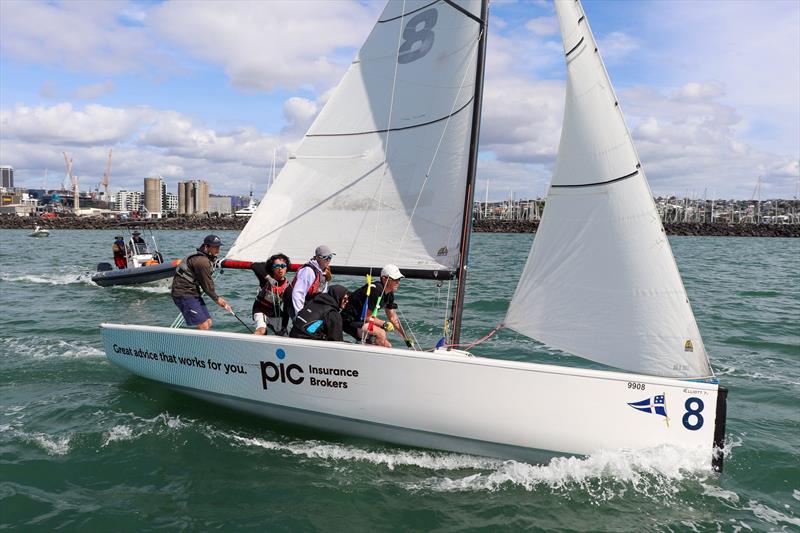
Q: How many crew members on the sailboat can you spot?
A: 5